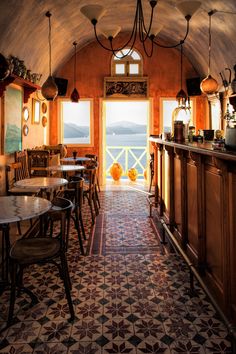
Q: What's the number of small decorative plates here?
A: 4